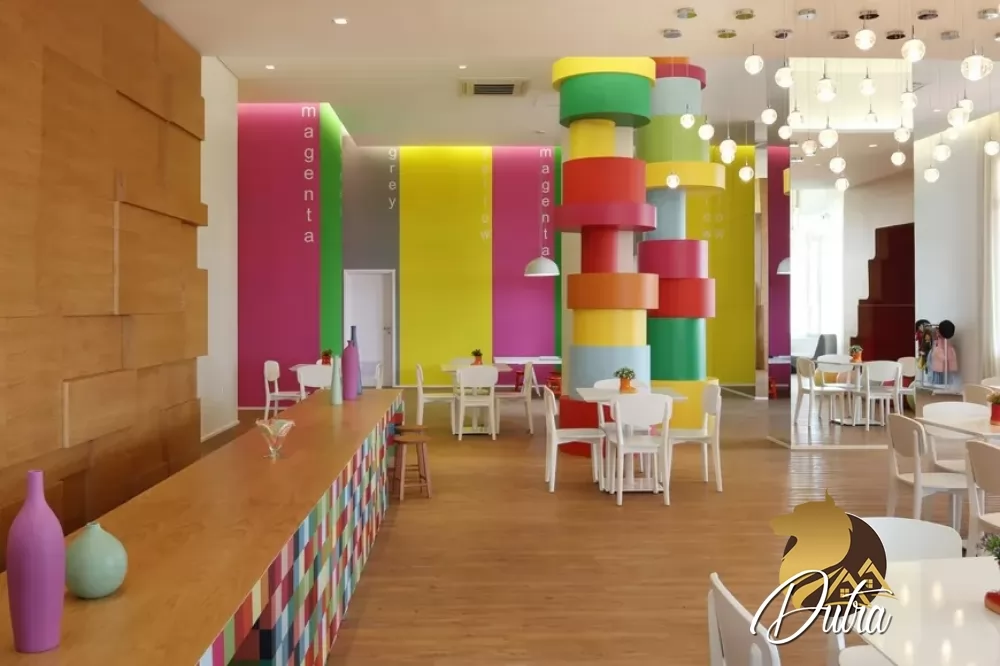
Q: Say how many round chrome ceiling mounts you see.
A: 13